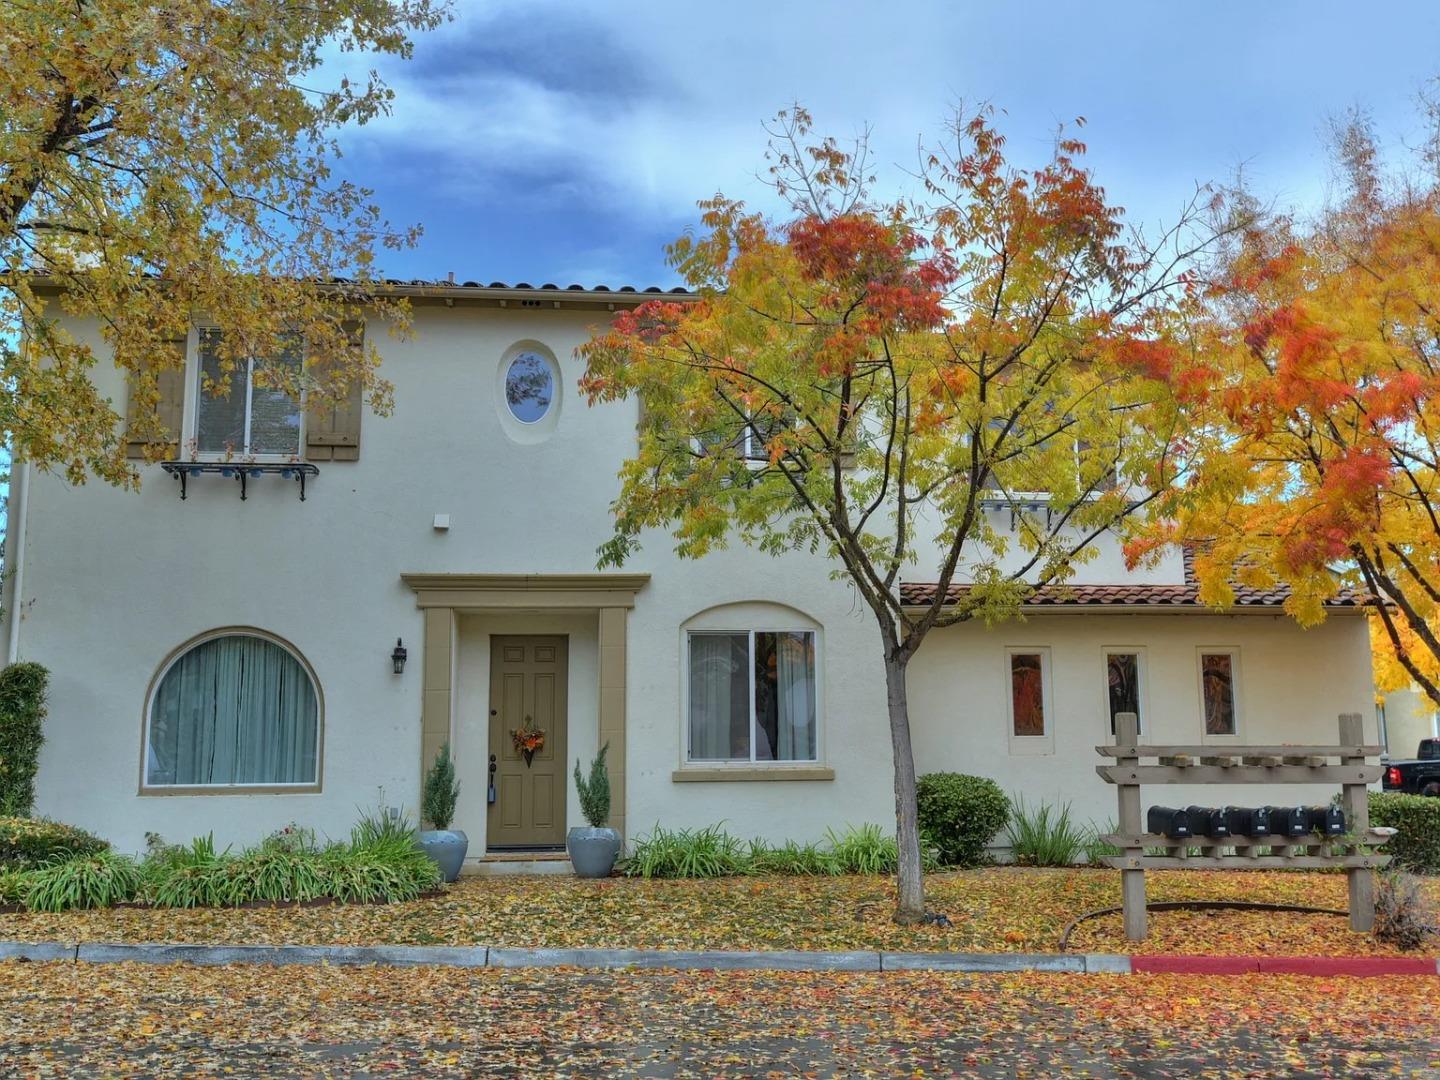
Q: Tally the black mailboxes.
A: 5